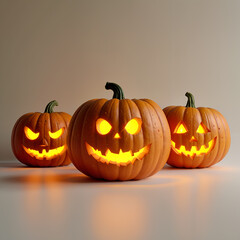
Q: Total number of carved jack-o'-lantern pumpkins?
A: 3